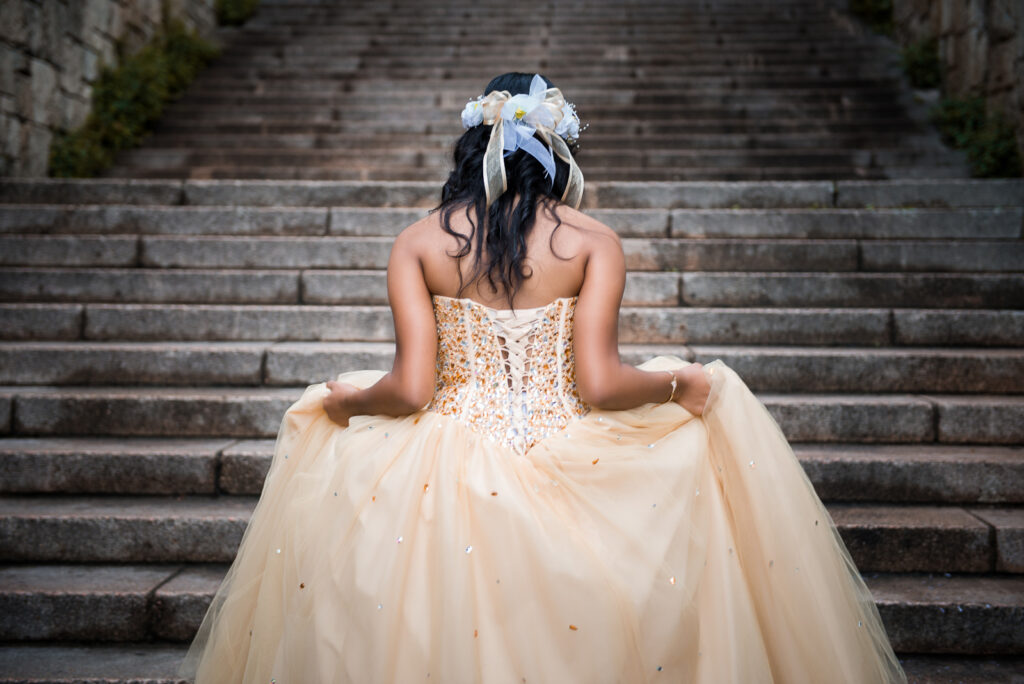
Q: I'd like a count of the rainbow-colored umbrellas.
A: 0